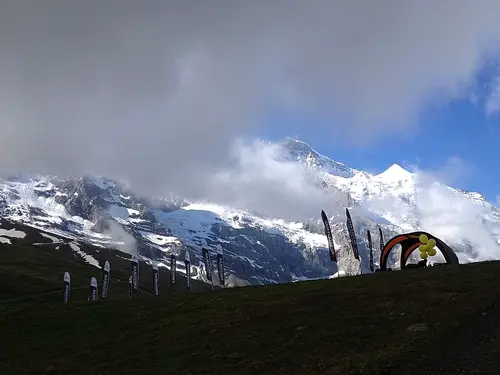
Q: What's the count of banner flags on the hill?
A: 14